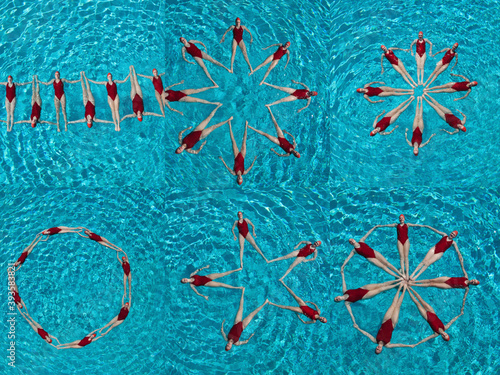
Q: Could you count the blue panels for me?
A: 6